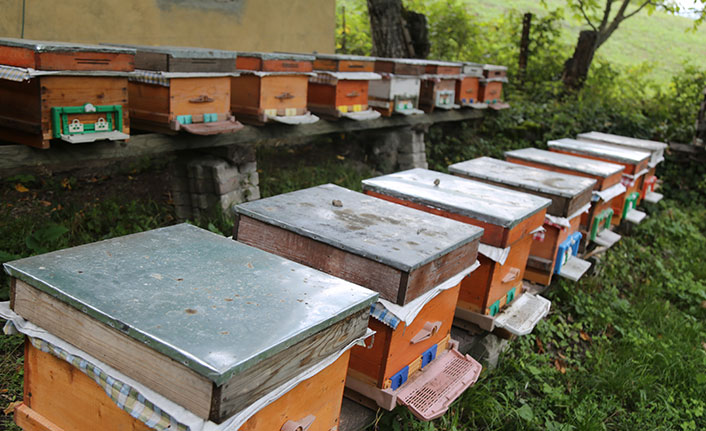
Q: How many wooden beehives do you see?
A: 15